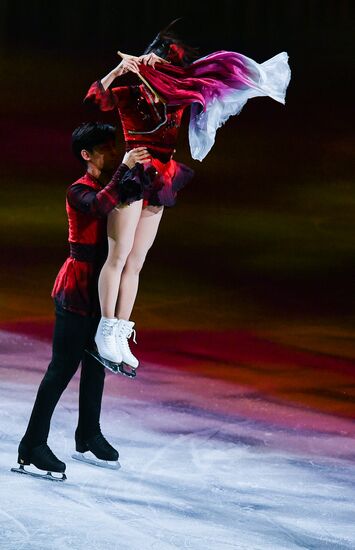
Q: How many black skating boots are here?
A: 2